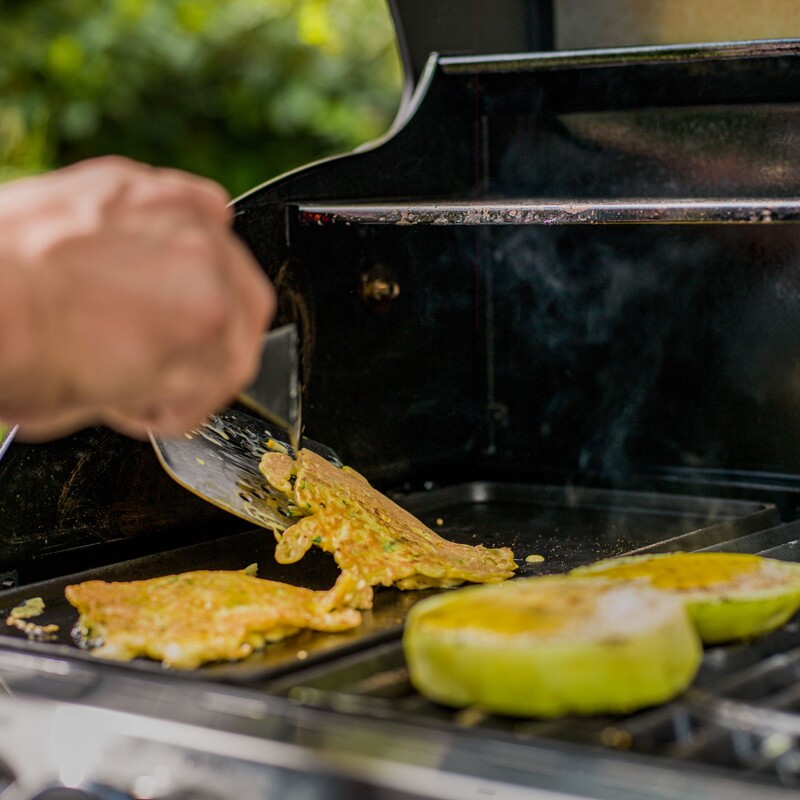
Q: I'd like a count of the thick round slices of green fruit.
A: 2